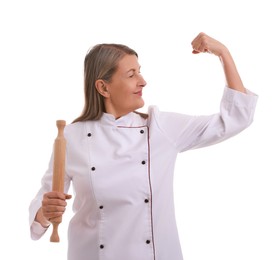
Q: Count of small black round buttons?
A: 8